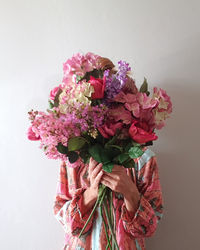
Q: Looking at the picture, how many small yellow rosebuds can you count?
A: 0